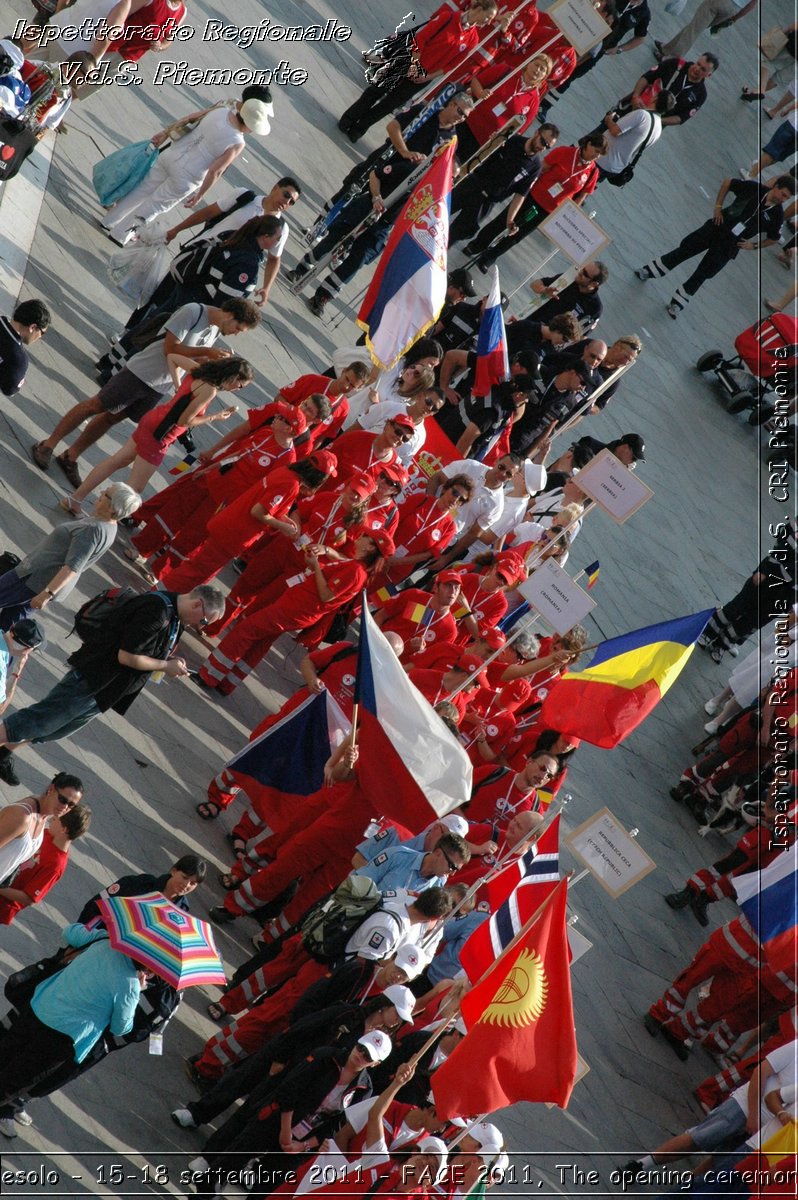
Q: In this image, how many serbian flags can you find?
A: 2